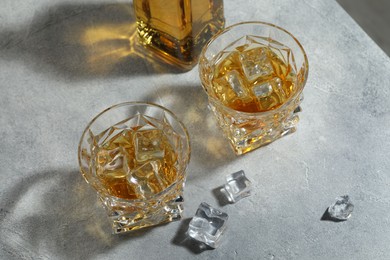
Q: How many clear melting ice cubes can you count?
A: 3